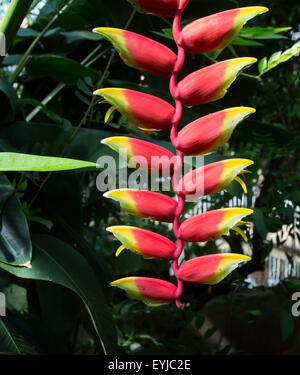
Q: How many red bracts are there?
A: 13